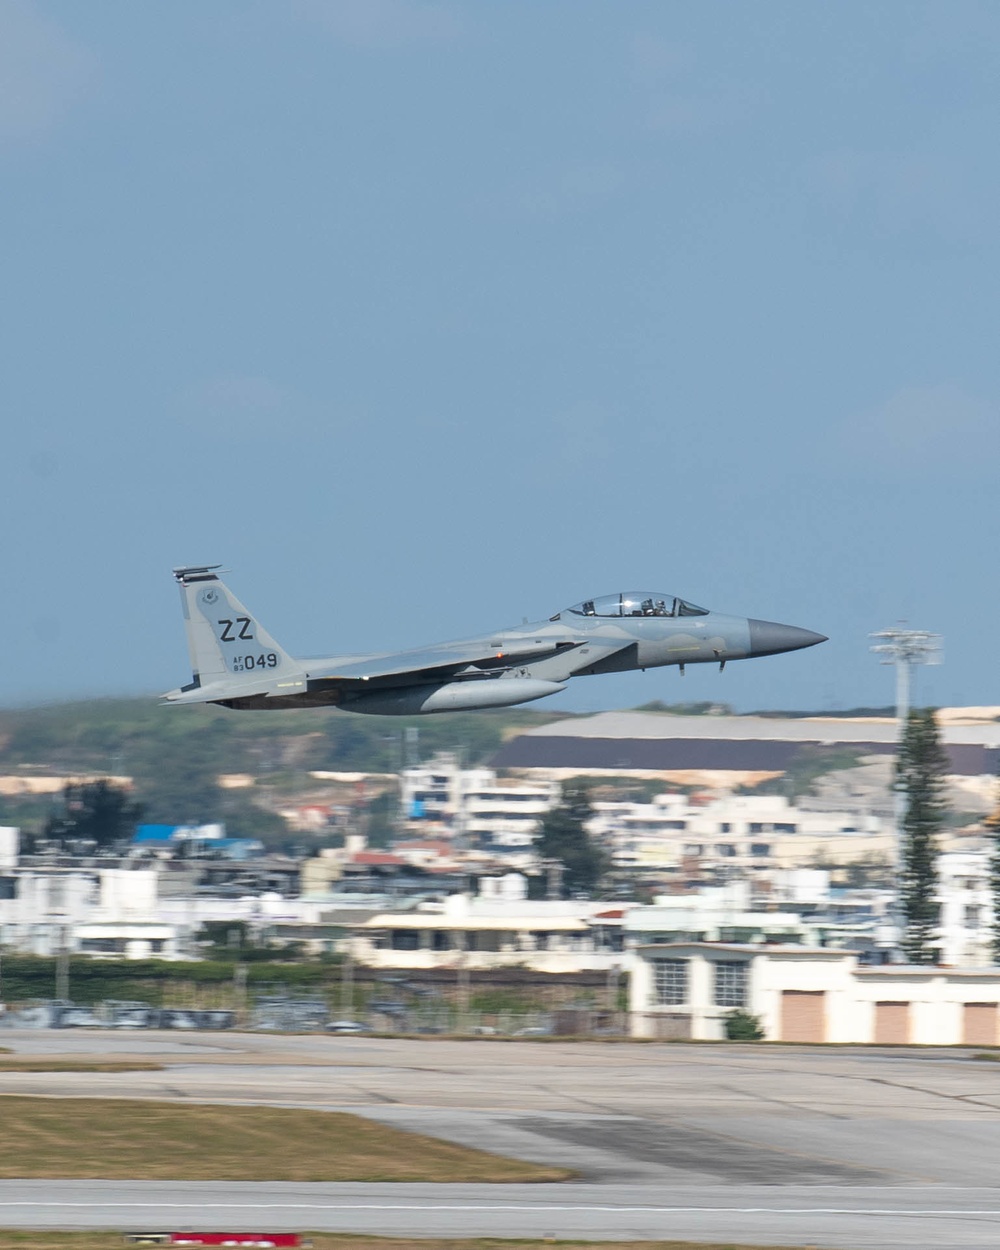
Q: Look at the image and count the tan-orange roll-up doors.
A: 3